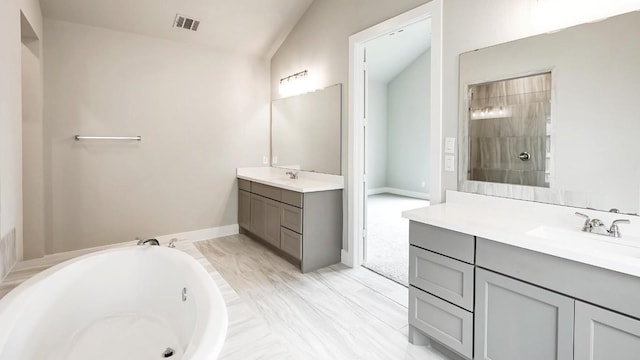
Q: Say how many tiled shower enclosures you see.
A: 1